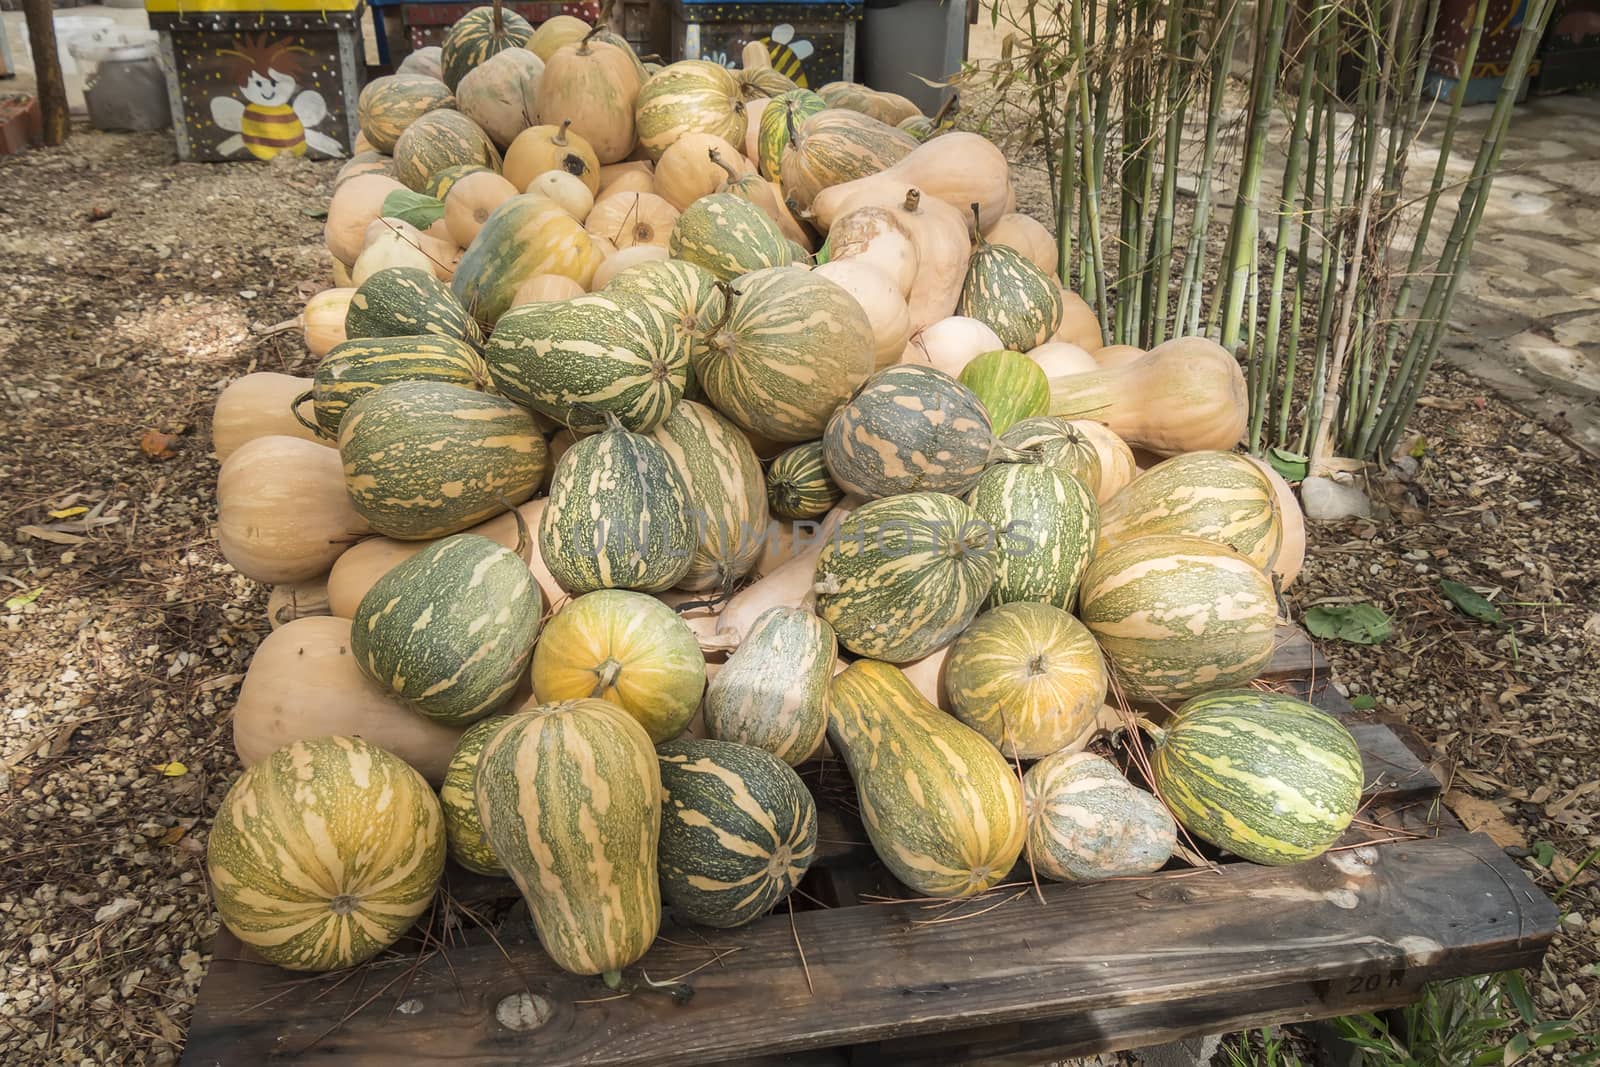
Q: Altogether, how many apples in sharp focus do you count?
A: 0